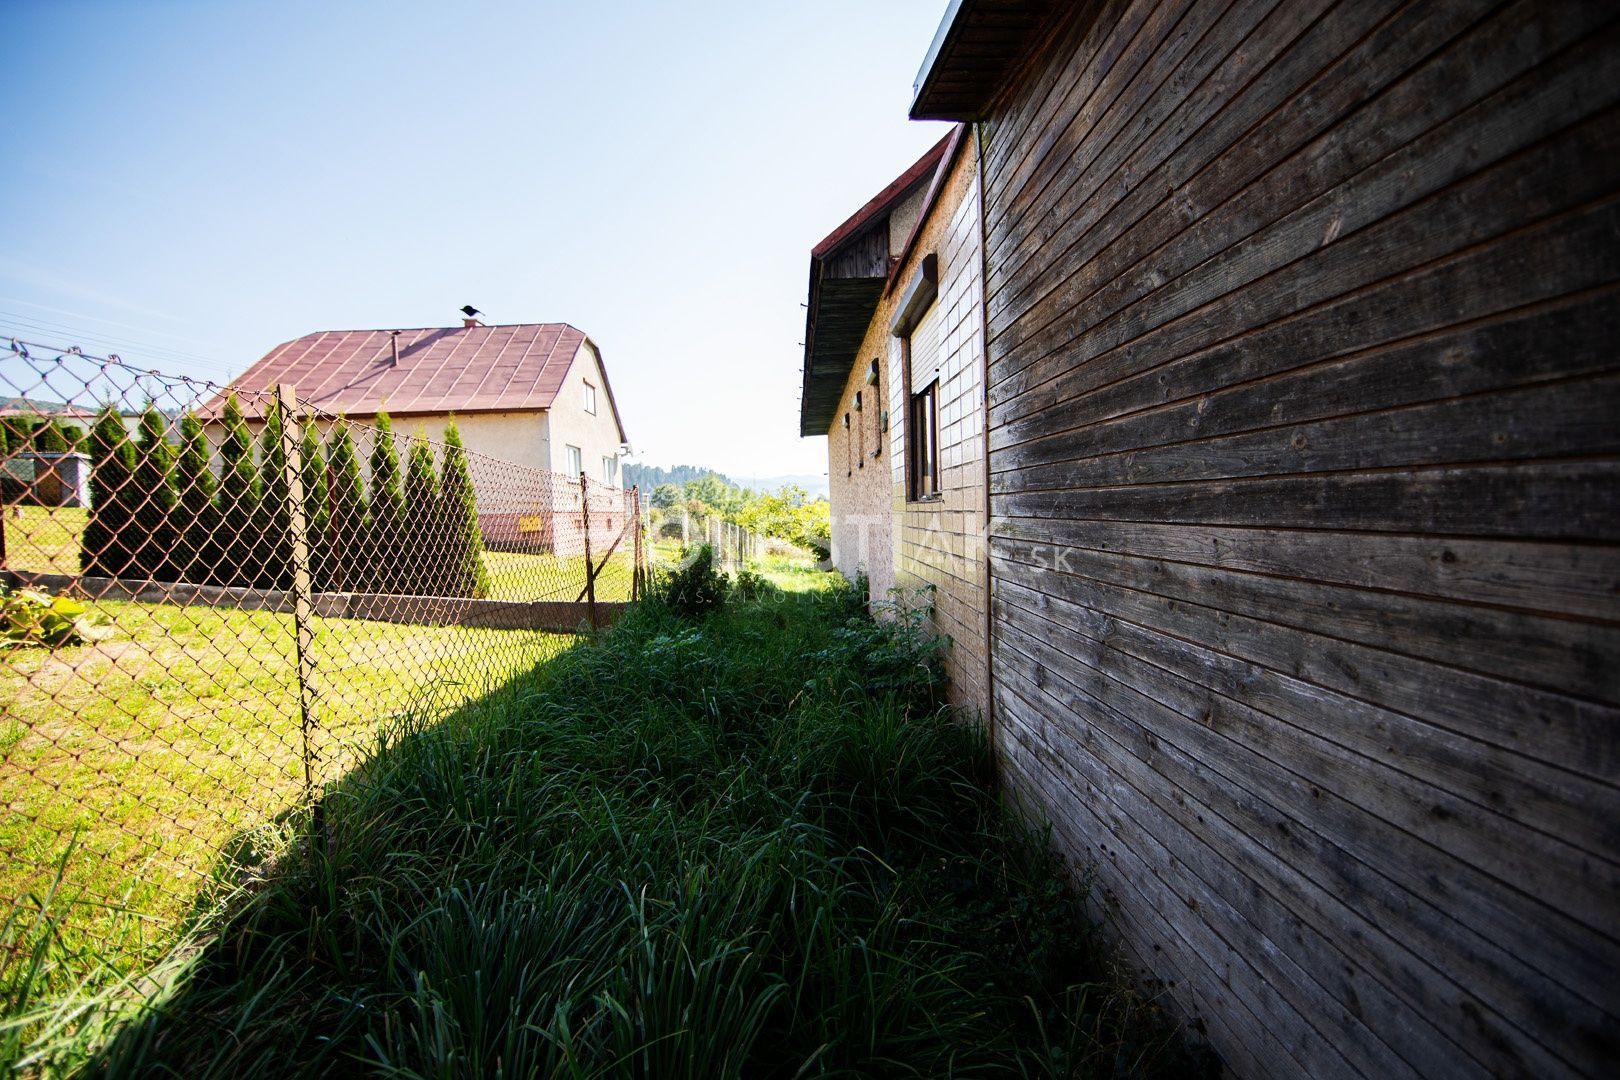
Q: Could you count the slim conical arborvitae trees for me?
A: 10